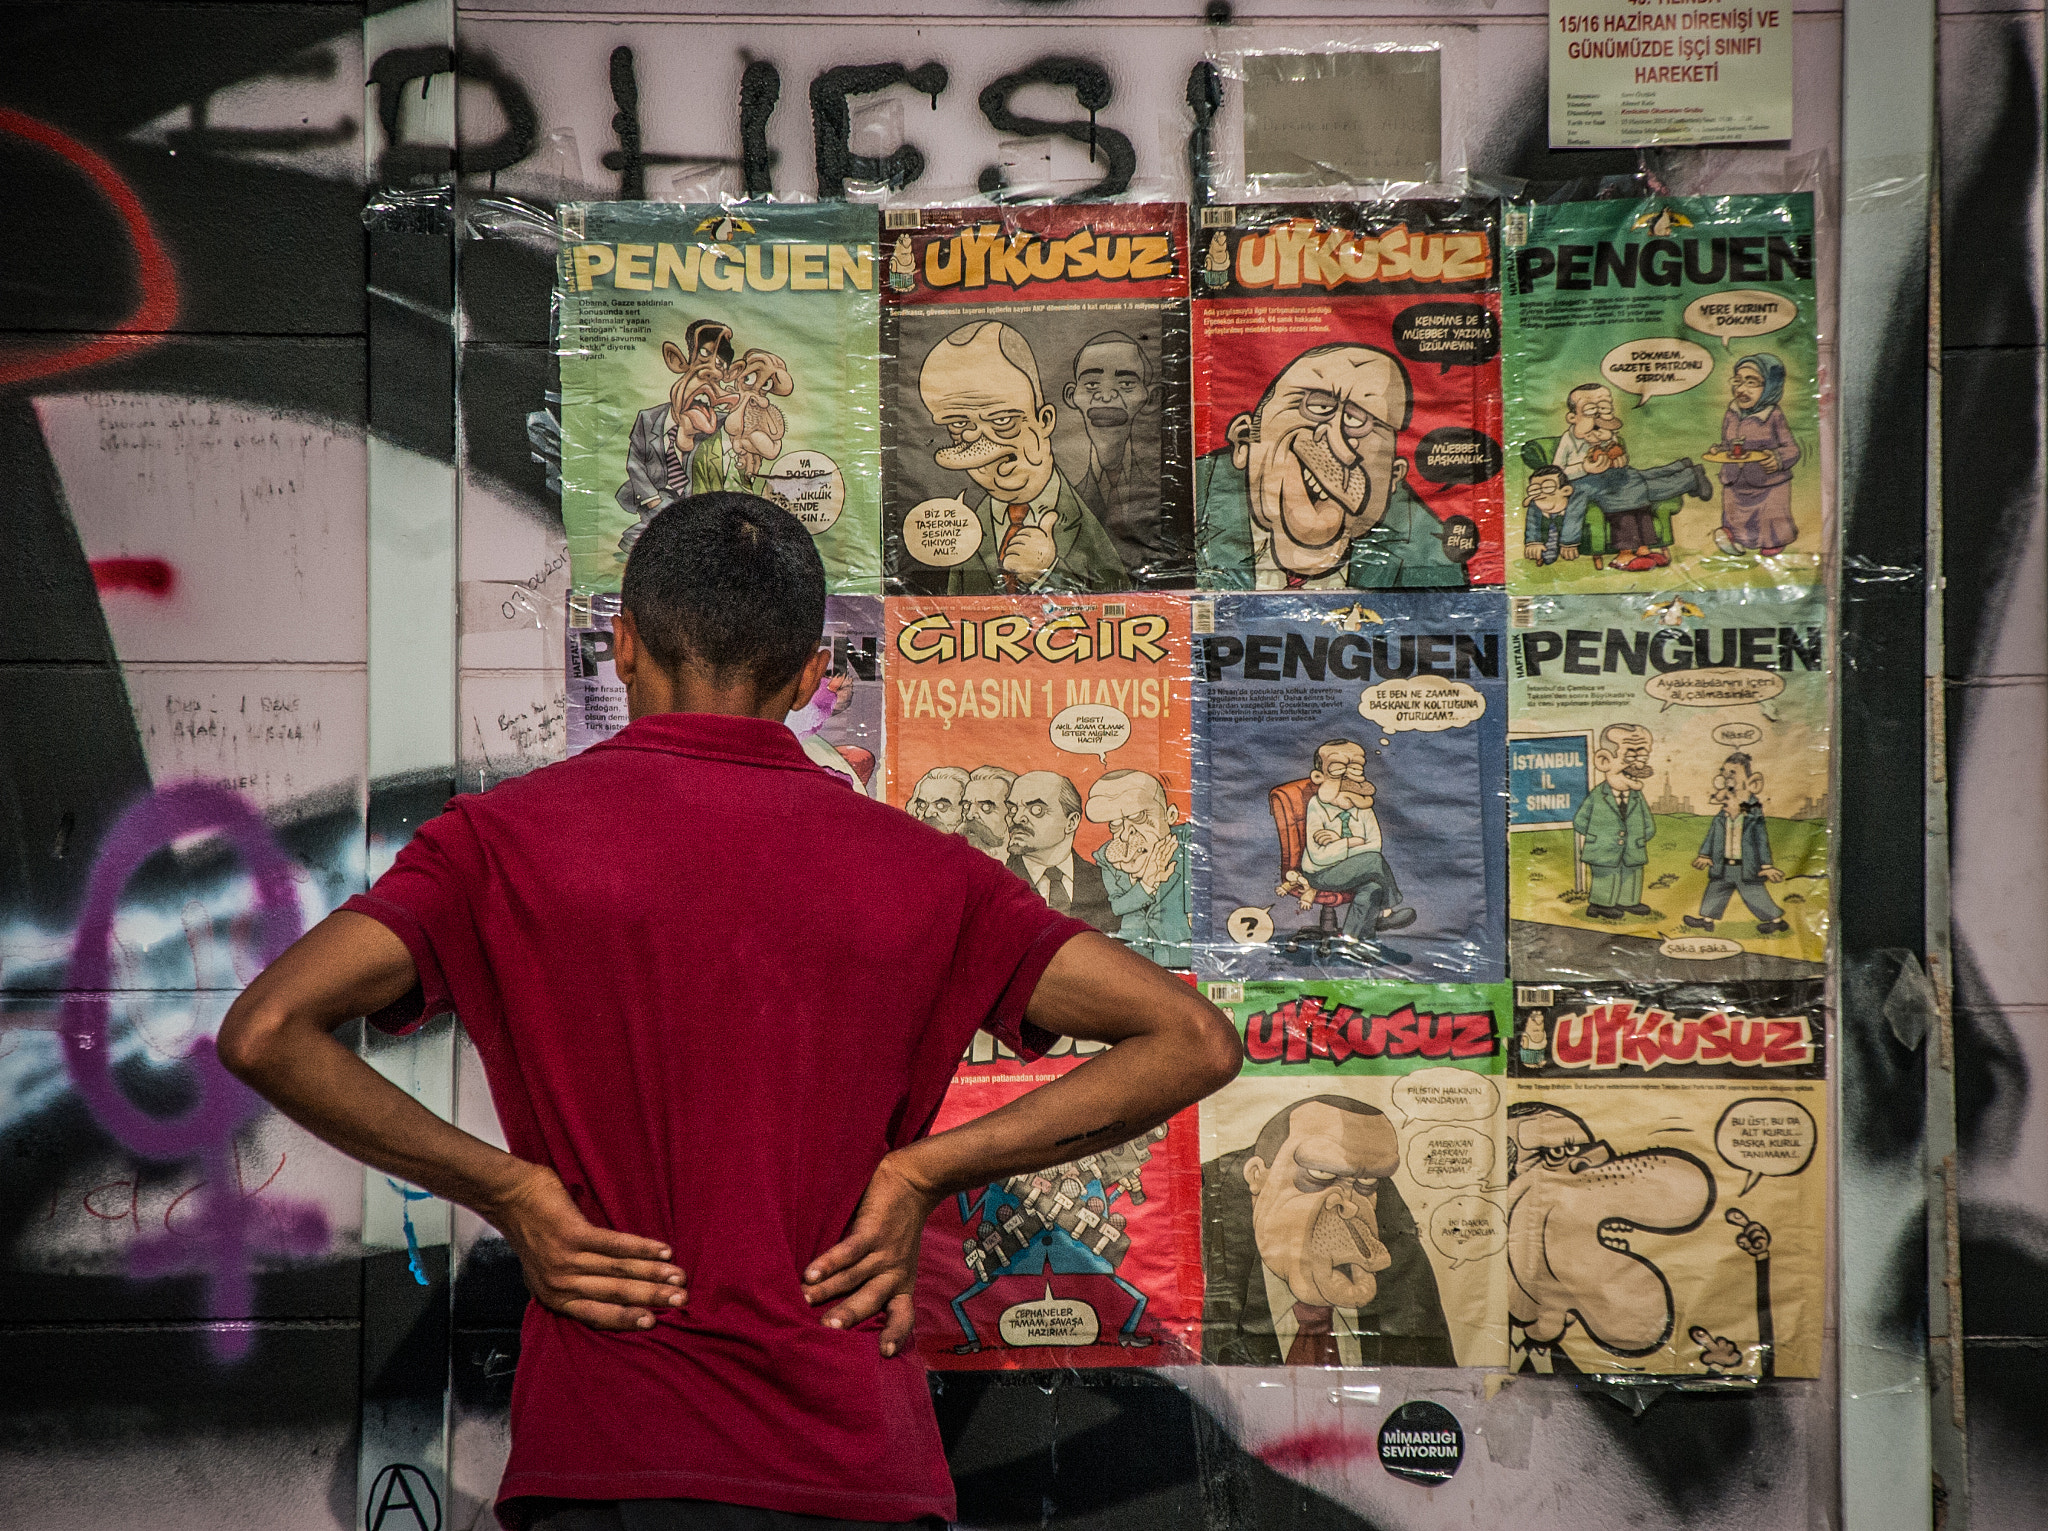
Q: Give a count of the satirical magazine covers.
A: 11